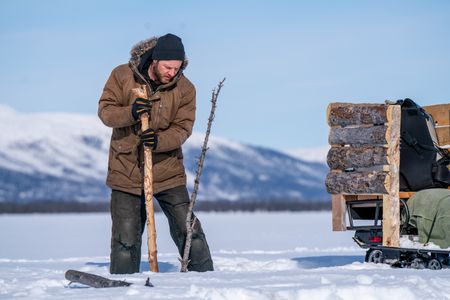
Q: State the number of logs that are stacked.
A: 4